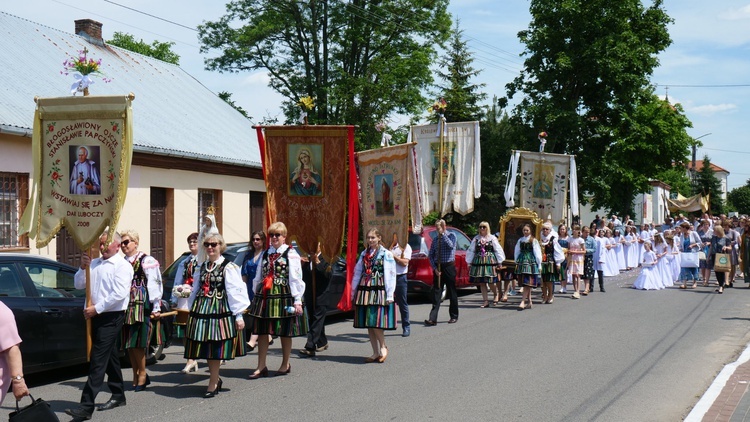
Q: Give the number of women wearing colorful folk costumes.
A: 8